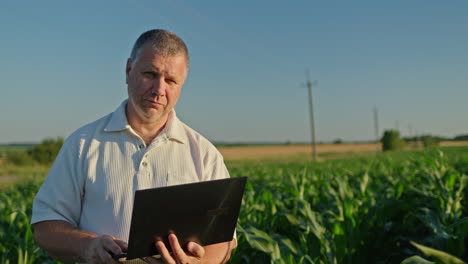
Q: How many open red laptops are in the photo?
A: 0